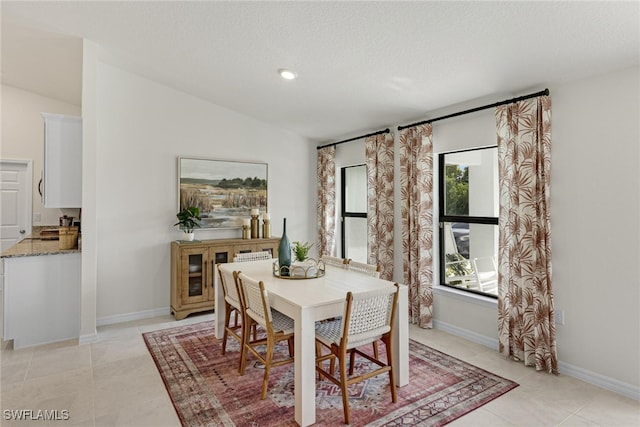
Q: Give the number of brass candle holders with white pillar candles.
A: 3